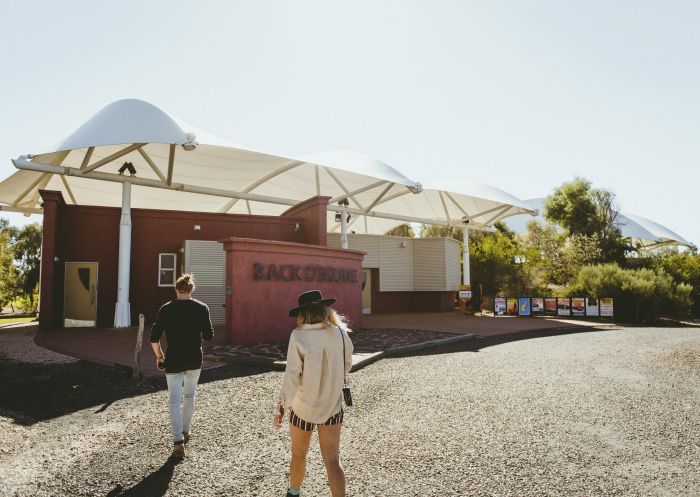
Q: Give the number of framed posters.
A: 9